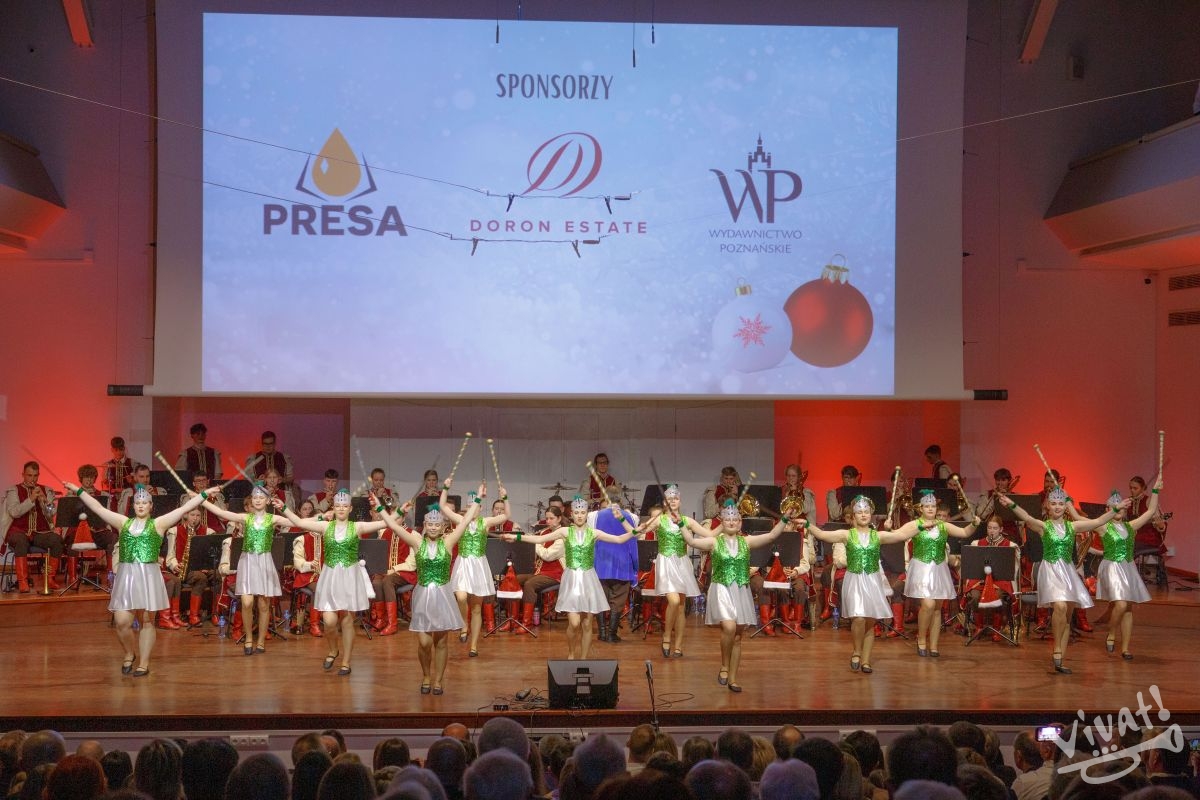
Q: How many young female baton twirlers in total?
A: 12